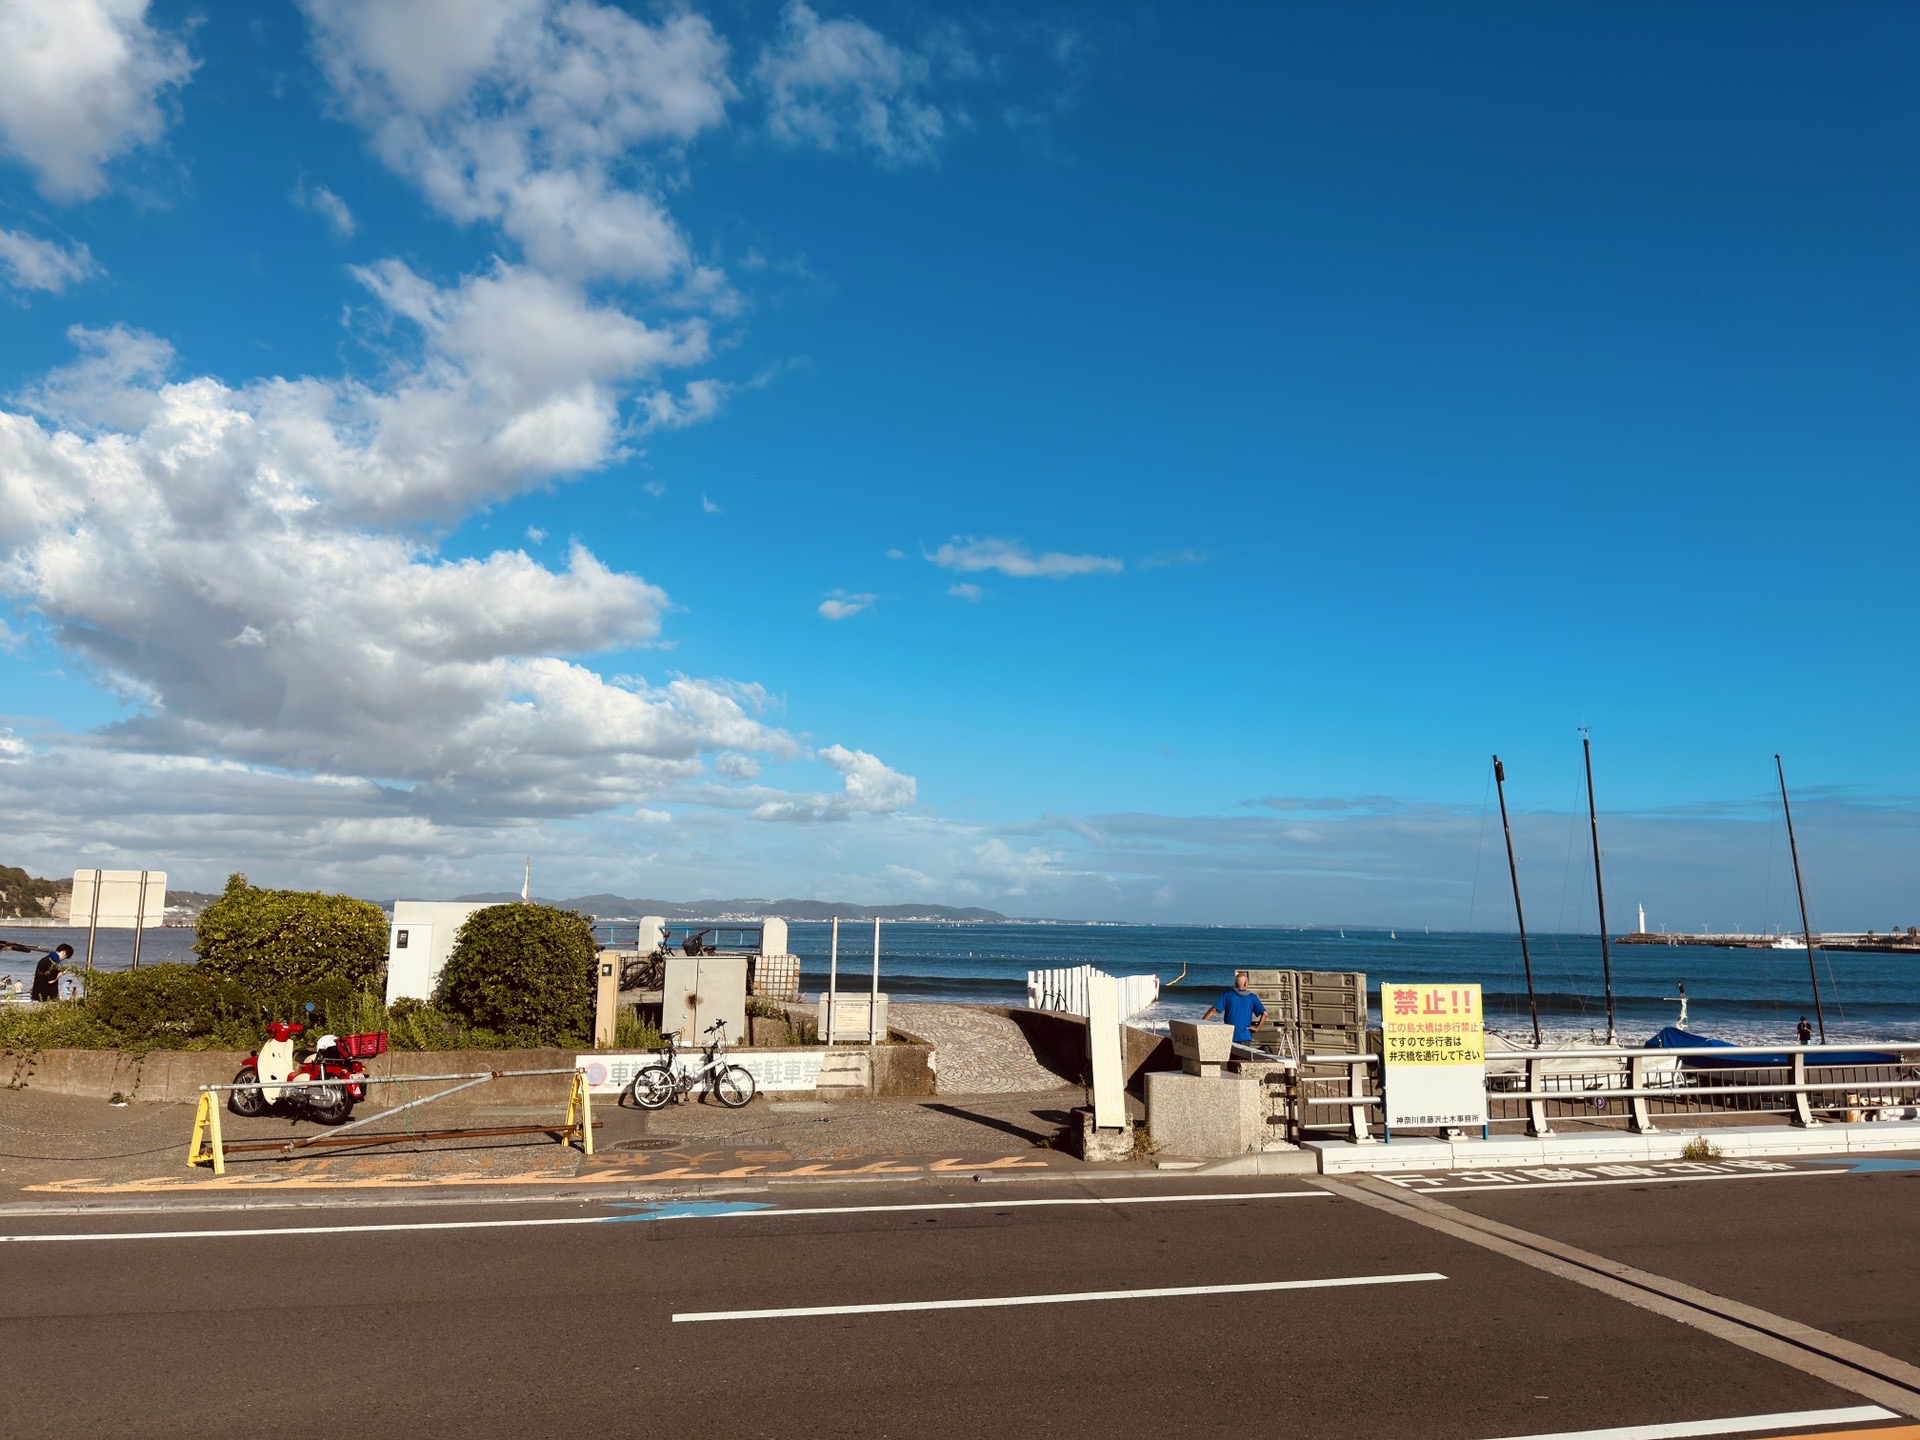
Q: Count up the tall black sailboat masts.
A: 3